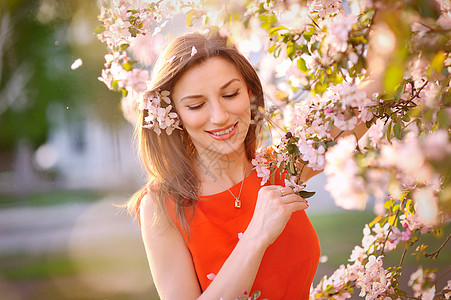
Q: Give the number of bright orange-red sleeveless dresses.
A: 1